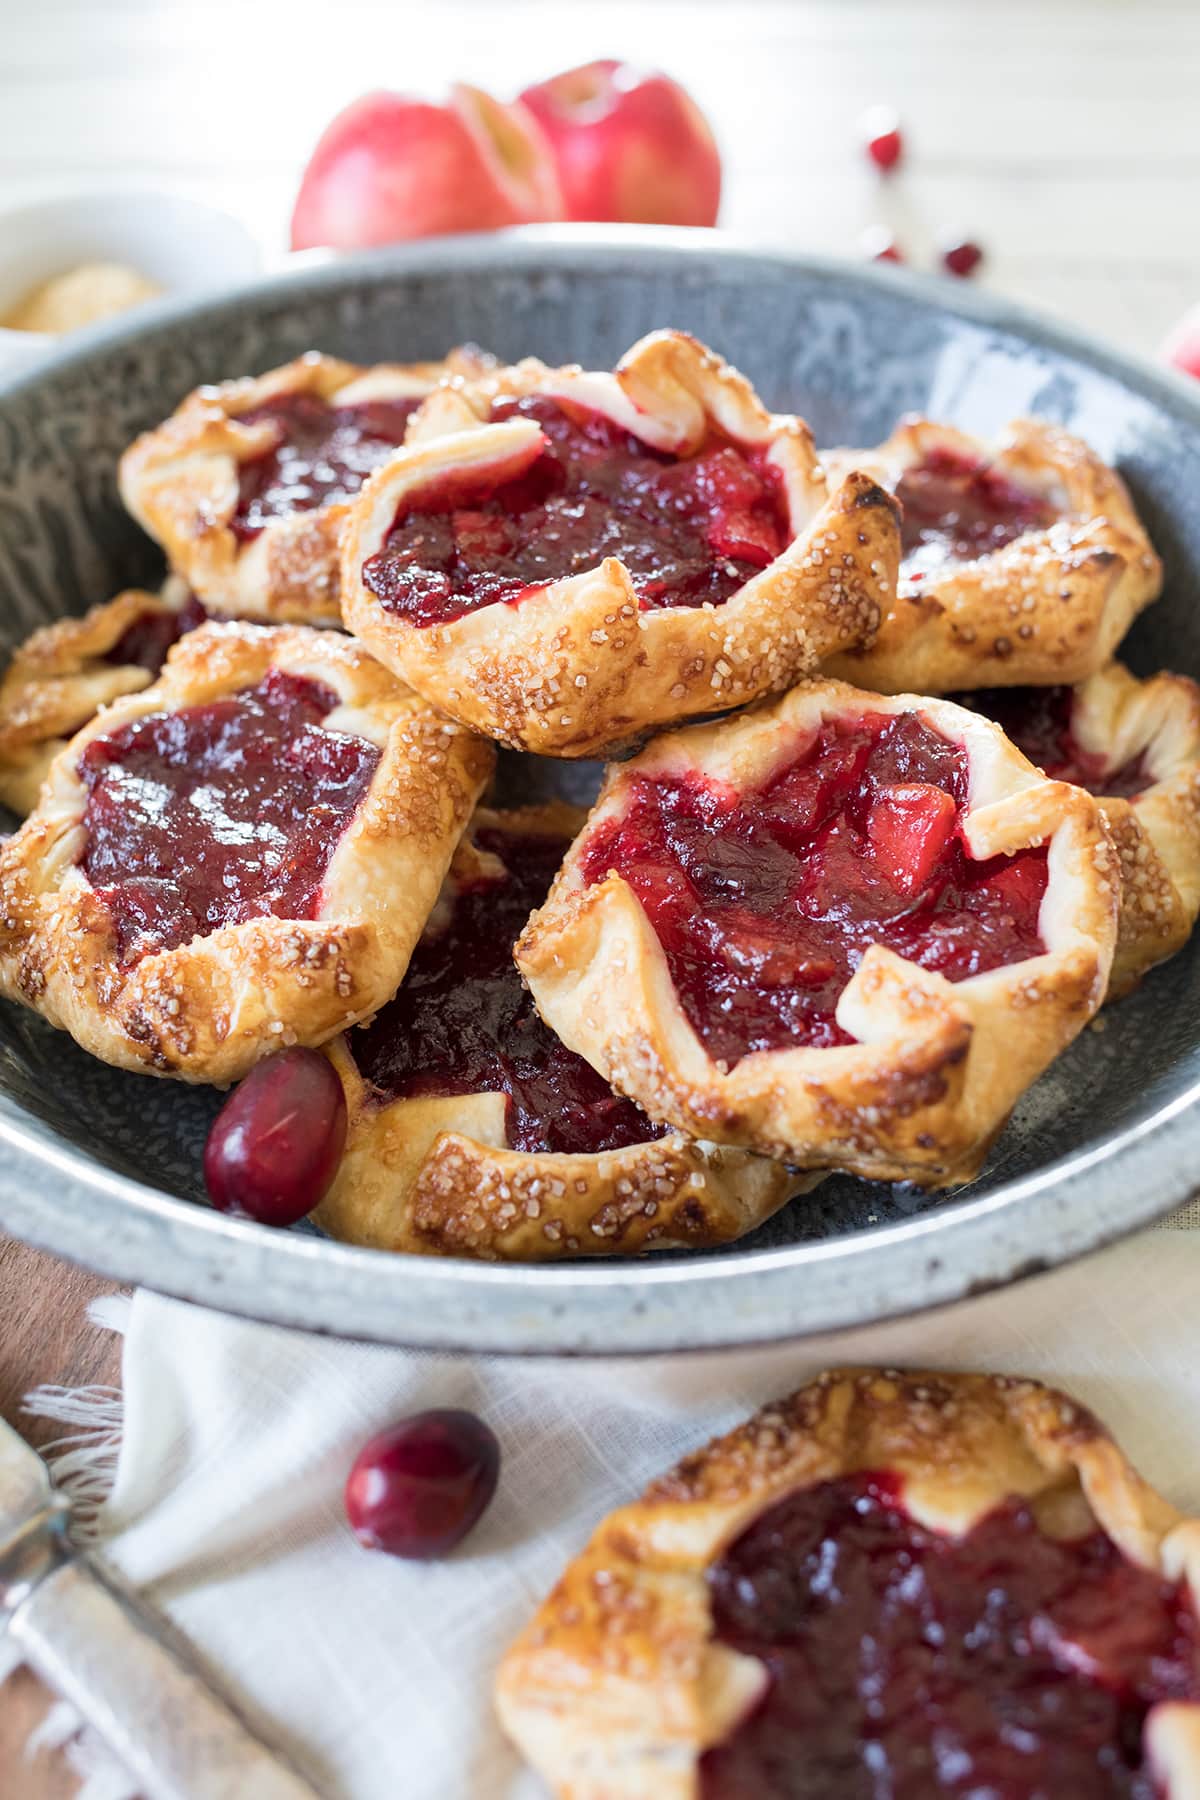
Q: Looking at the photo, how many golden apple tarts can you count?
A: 9